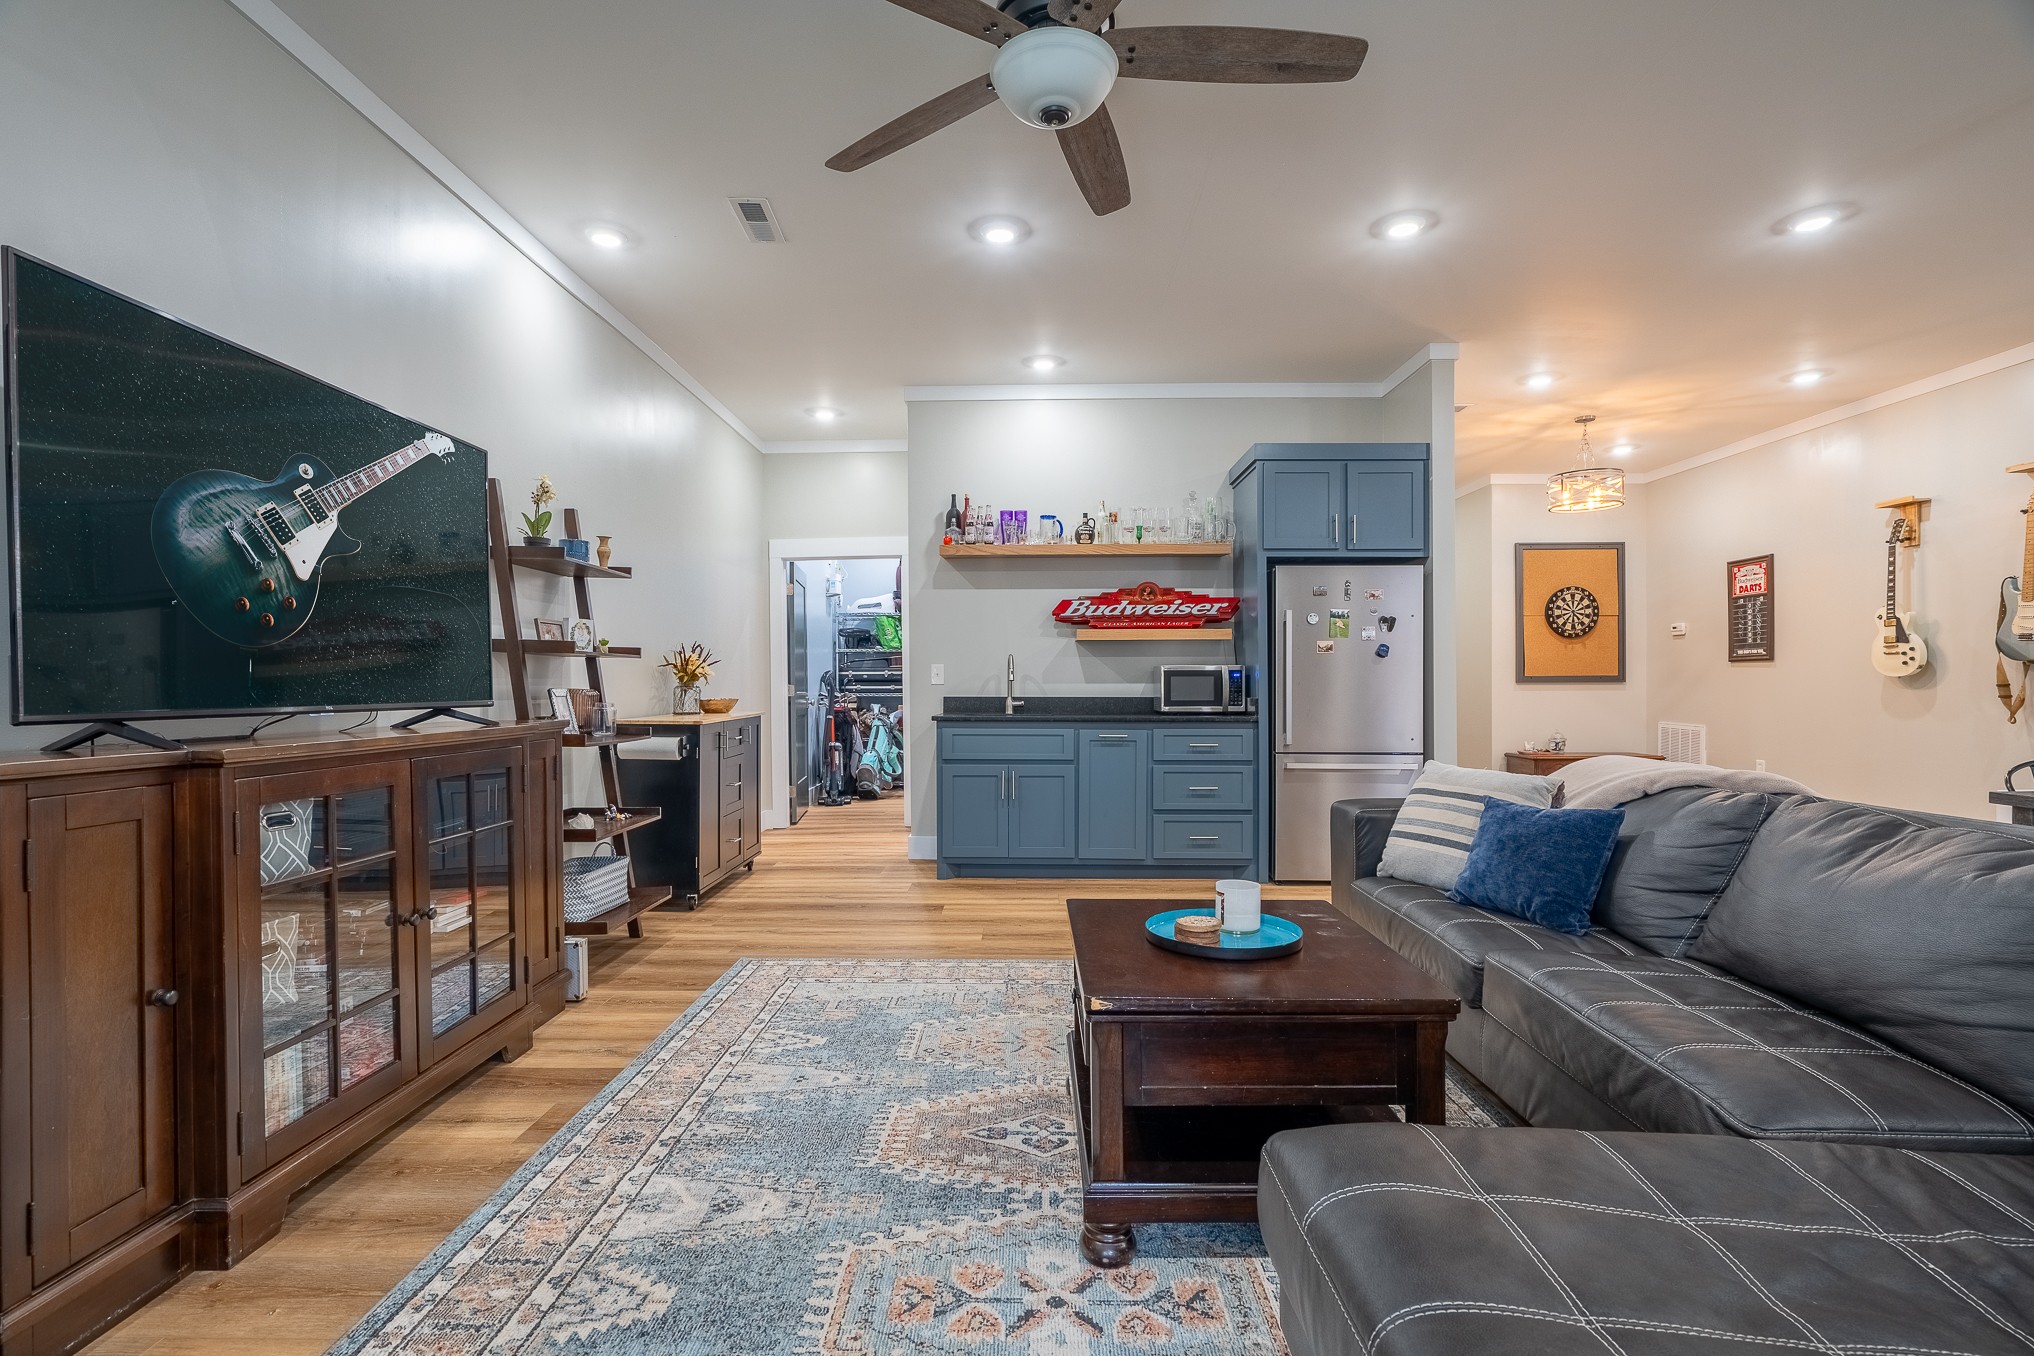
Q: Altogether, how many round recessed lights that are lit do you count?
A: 9